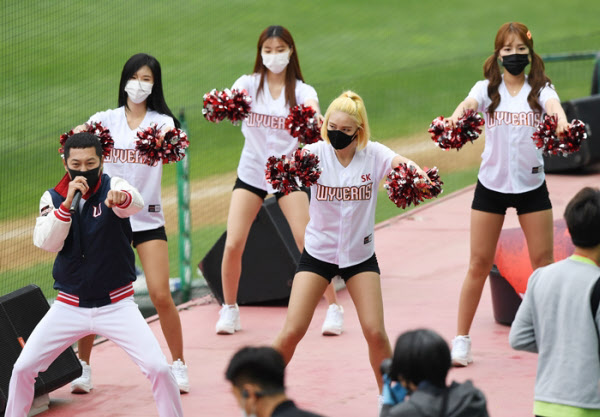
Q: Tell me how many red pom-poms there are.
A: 8